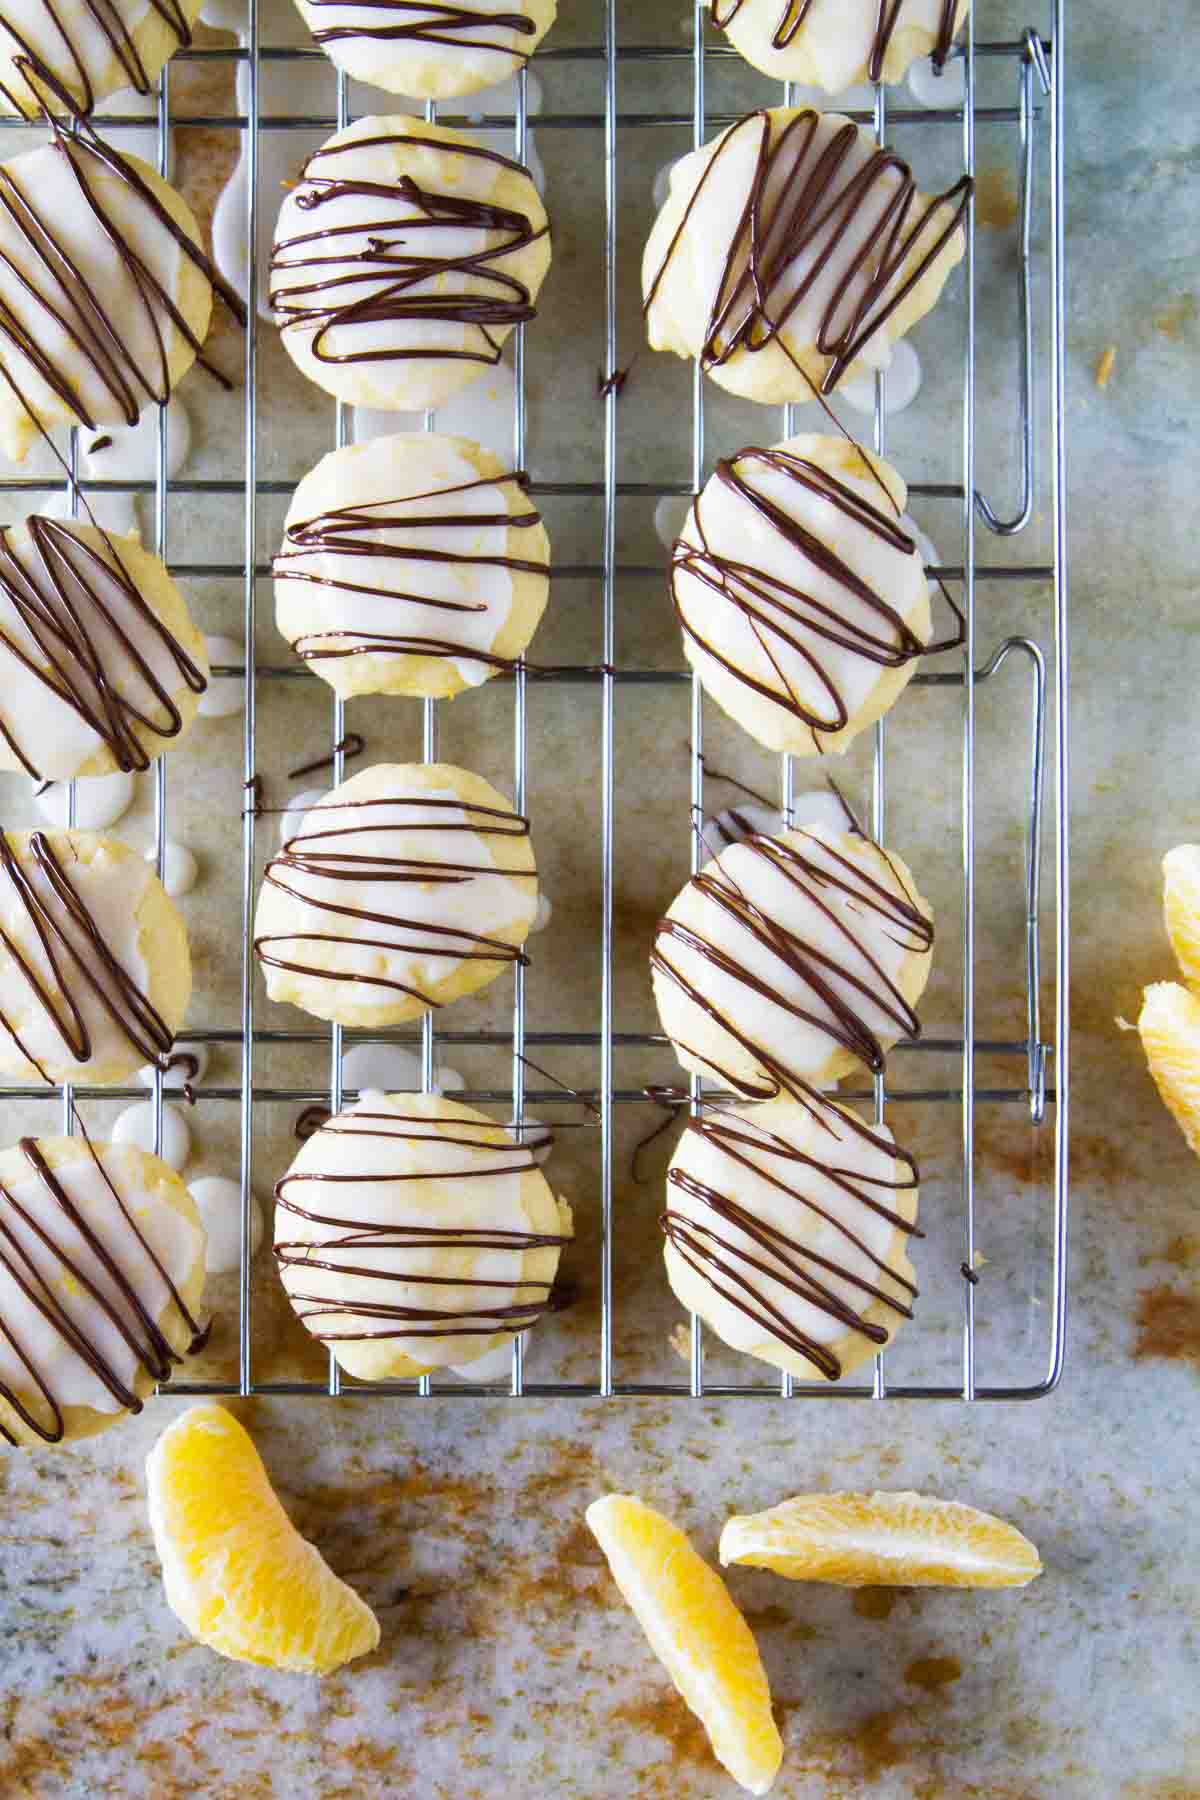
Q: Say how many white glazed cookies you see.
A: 15